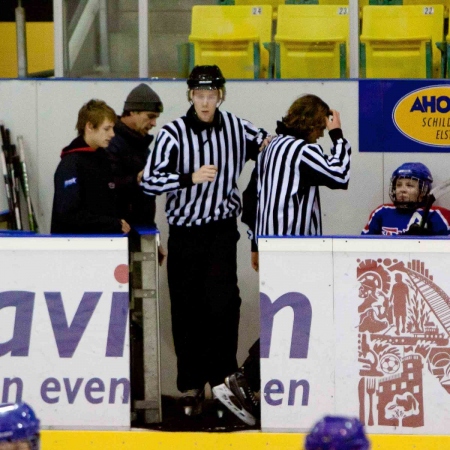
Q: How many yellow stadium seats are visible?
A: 3